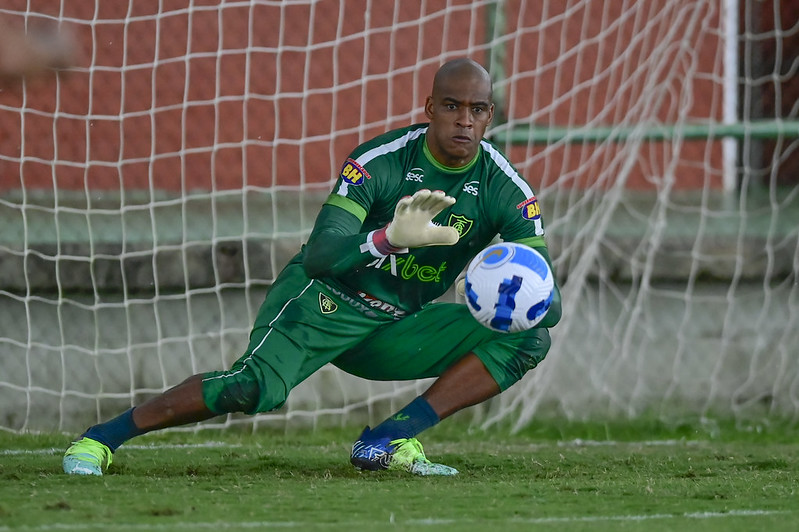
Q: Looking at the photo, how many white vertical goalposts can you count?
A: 1